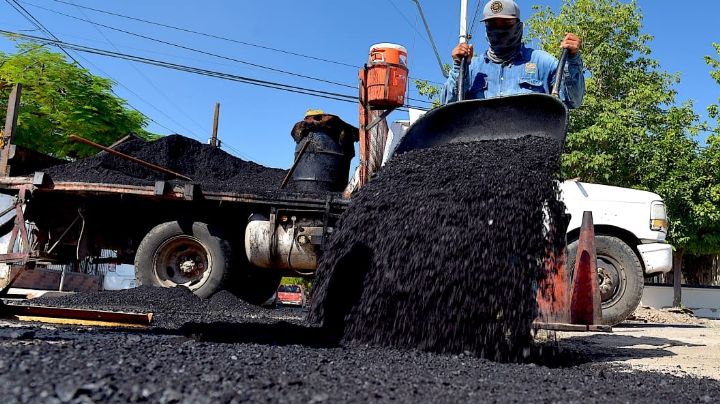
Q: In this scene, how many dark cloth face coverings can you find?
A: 1